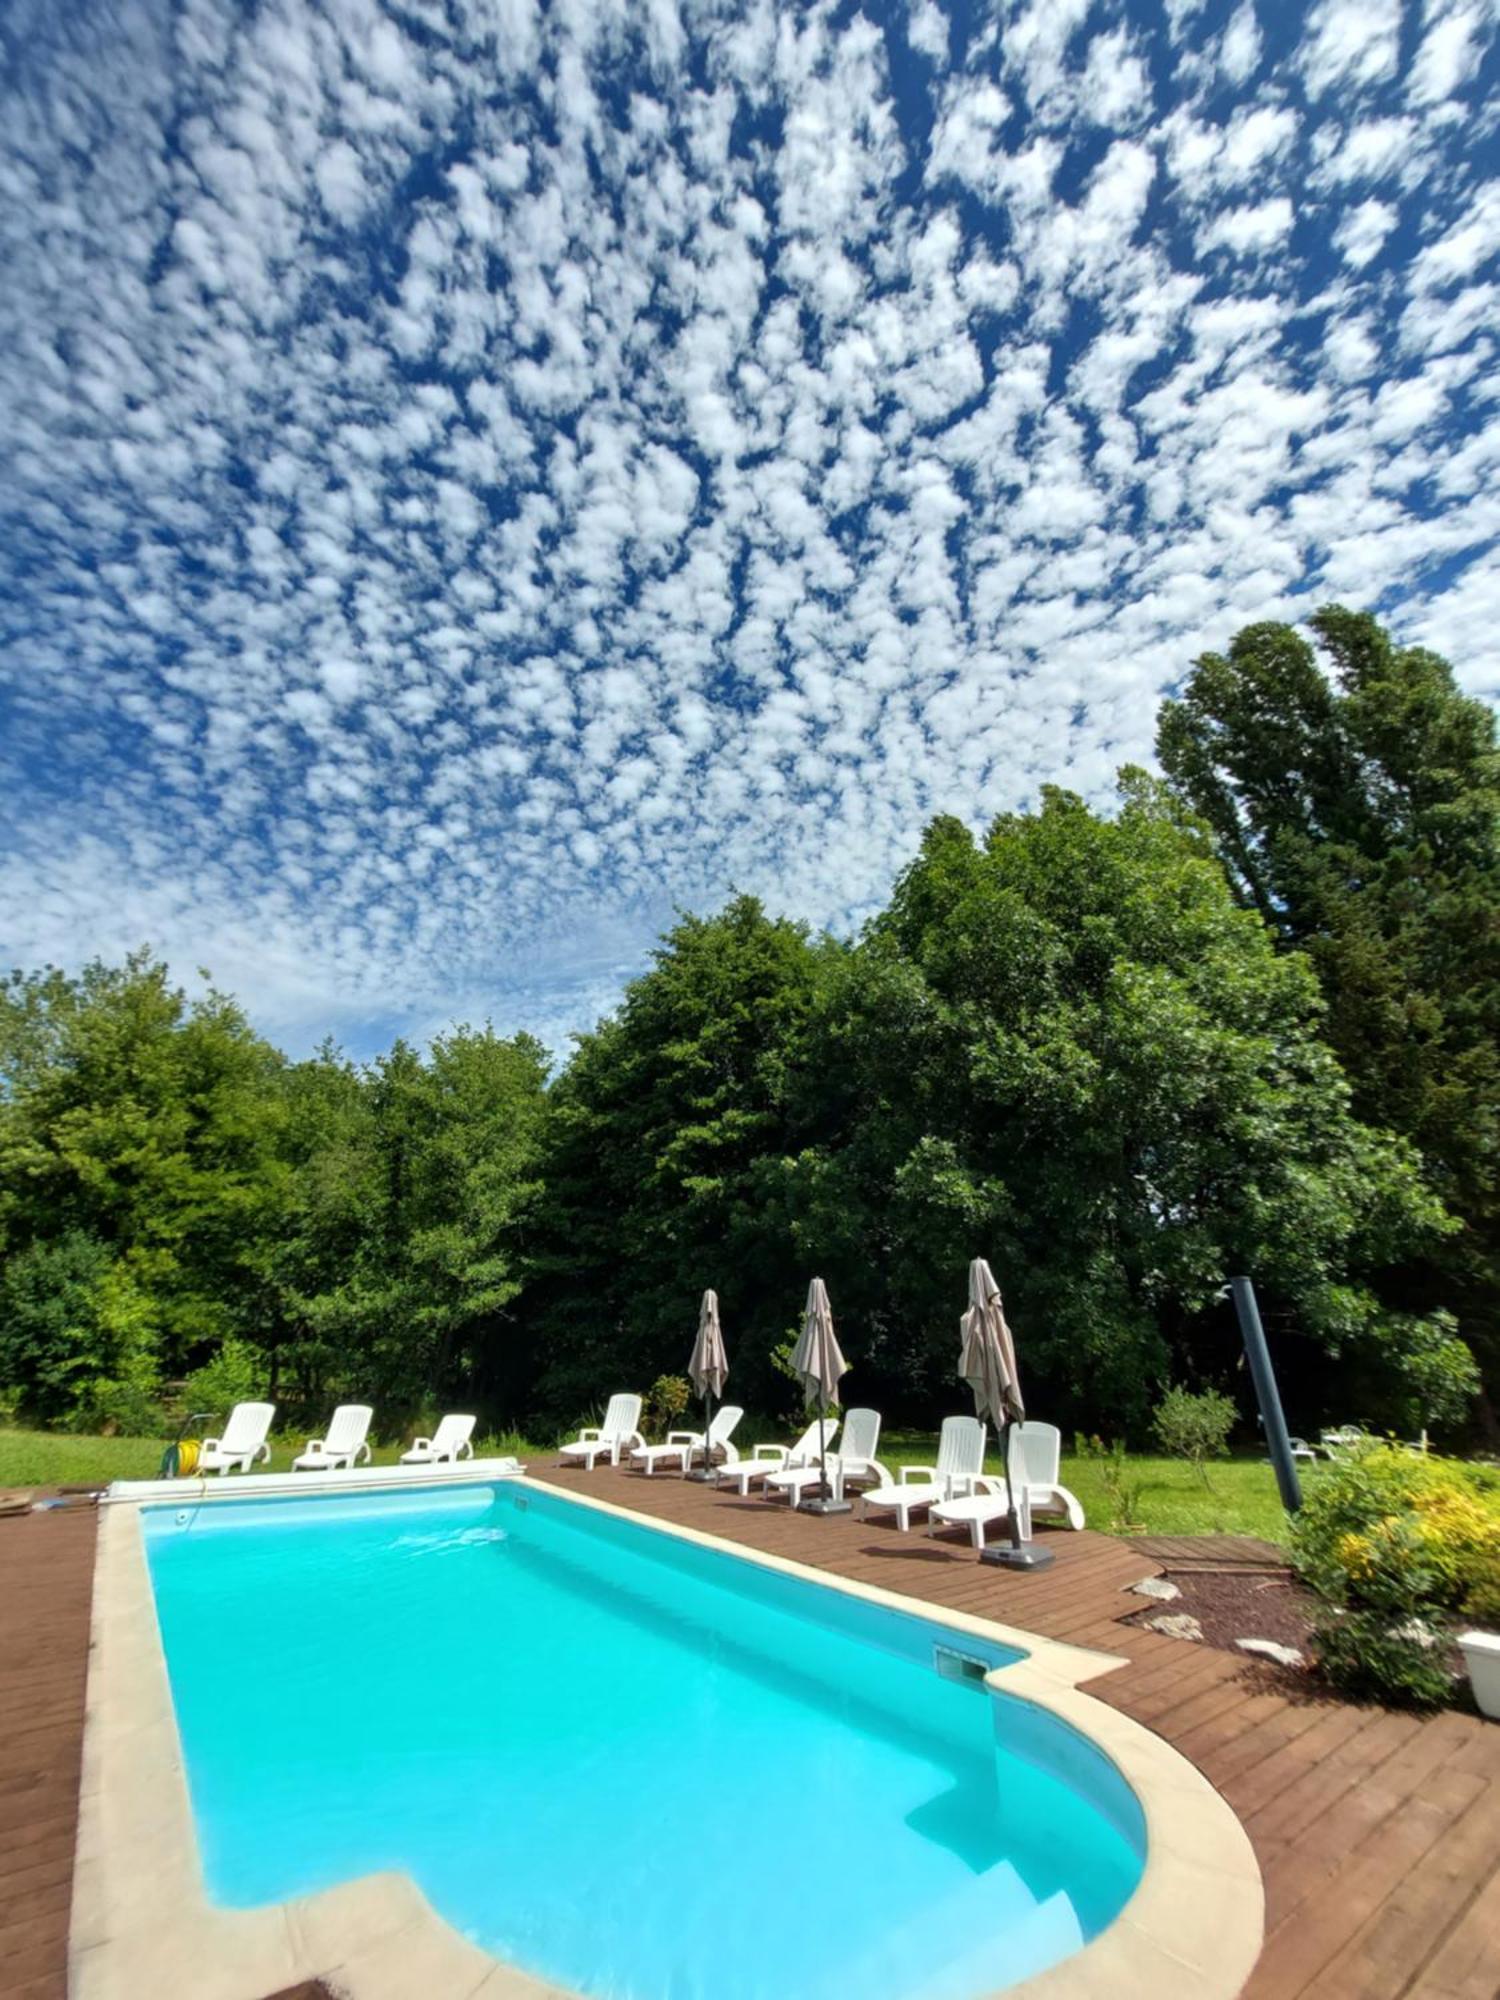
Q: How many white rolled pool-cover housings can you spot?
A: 1